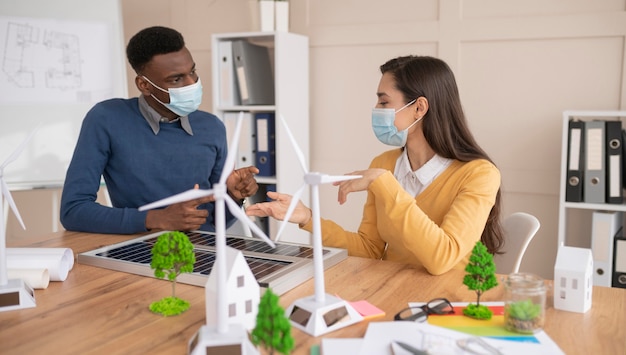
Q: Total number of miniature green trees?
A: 3